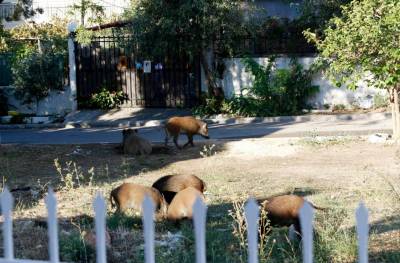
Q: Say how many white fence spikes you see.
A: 8